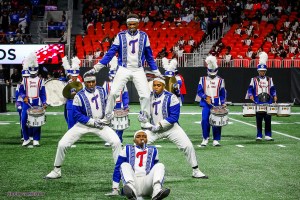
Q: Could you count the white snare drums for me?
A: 3